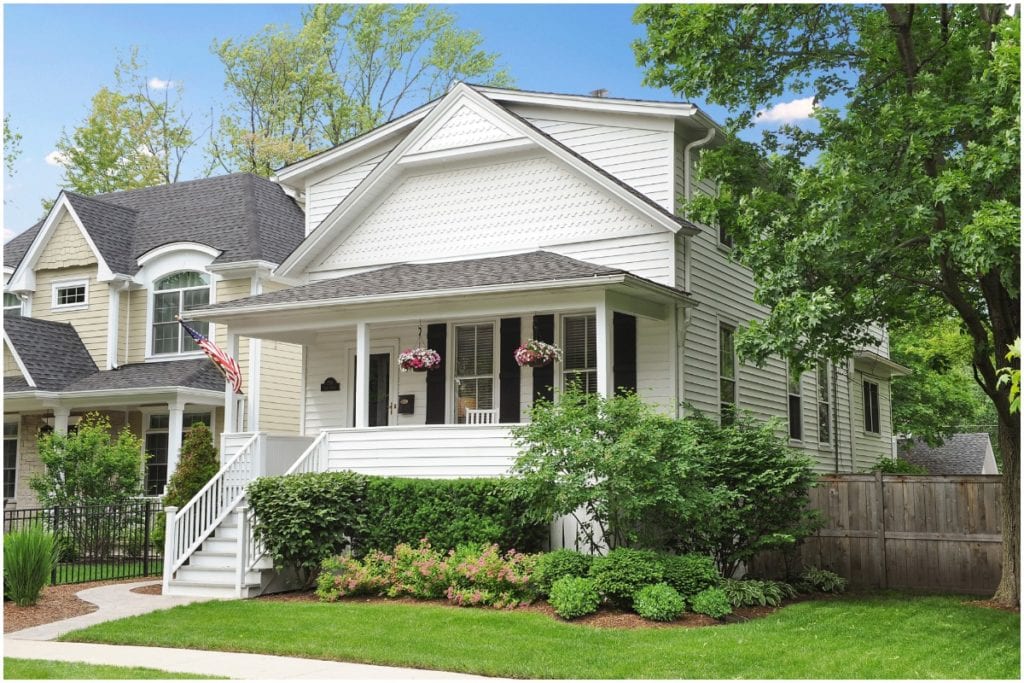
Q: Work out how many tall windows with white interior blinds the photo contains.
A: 2